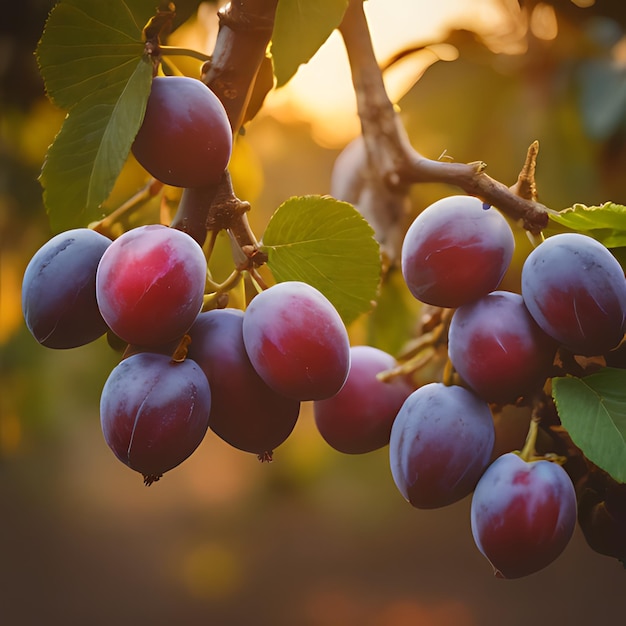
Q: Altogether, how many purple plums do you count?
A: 12